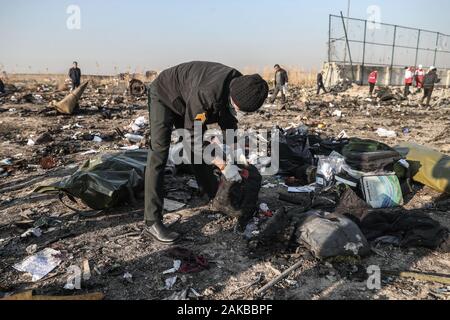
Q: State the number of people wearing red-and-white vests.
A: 3